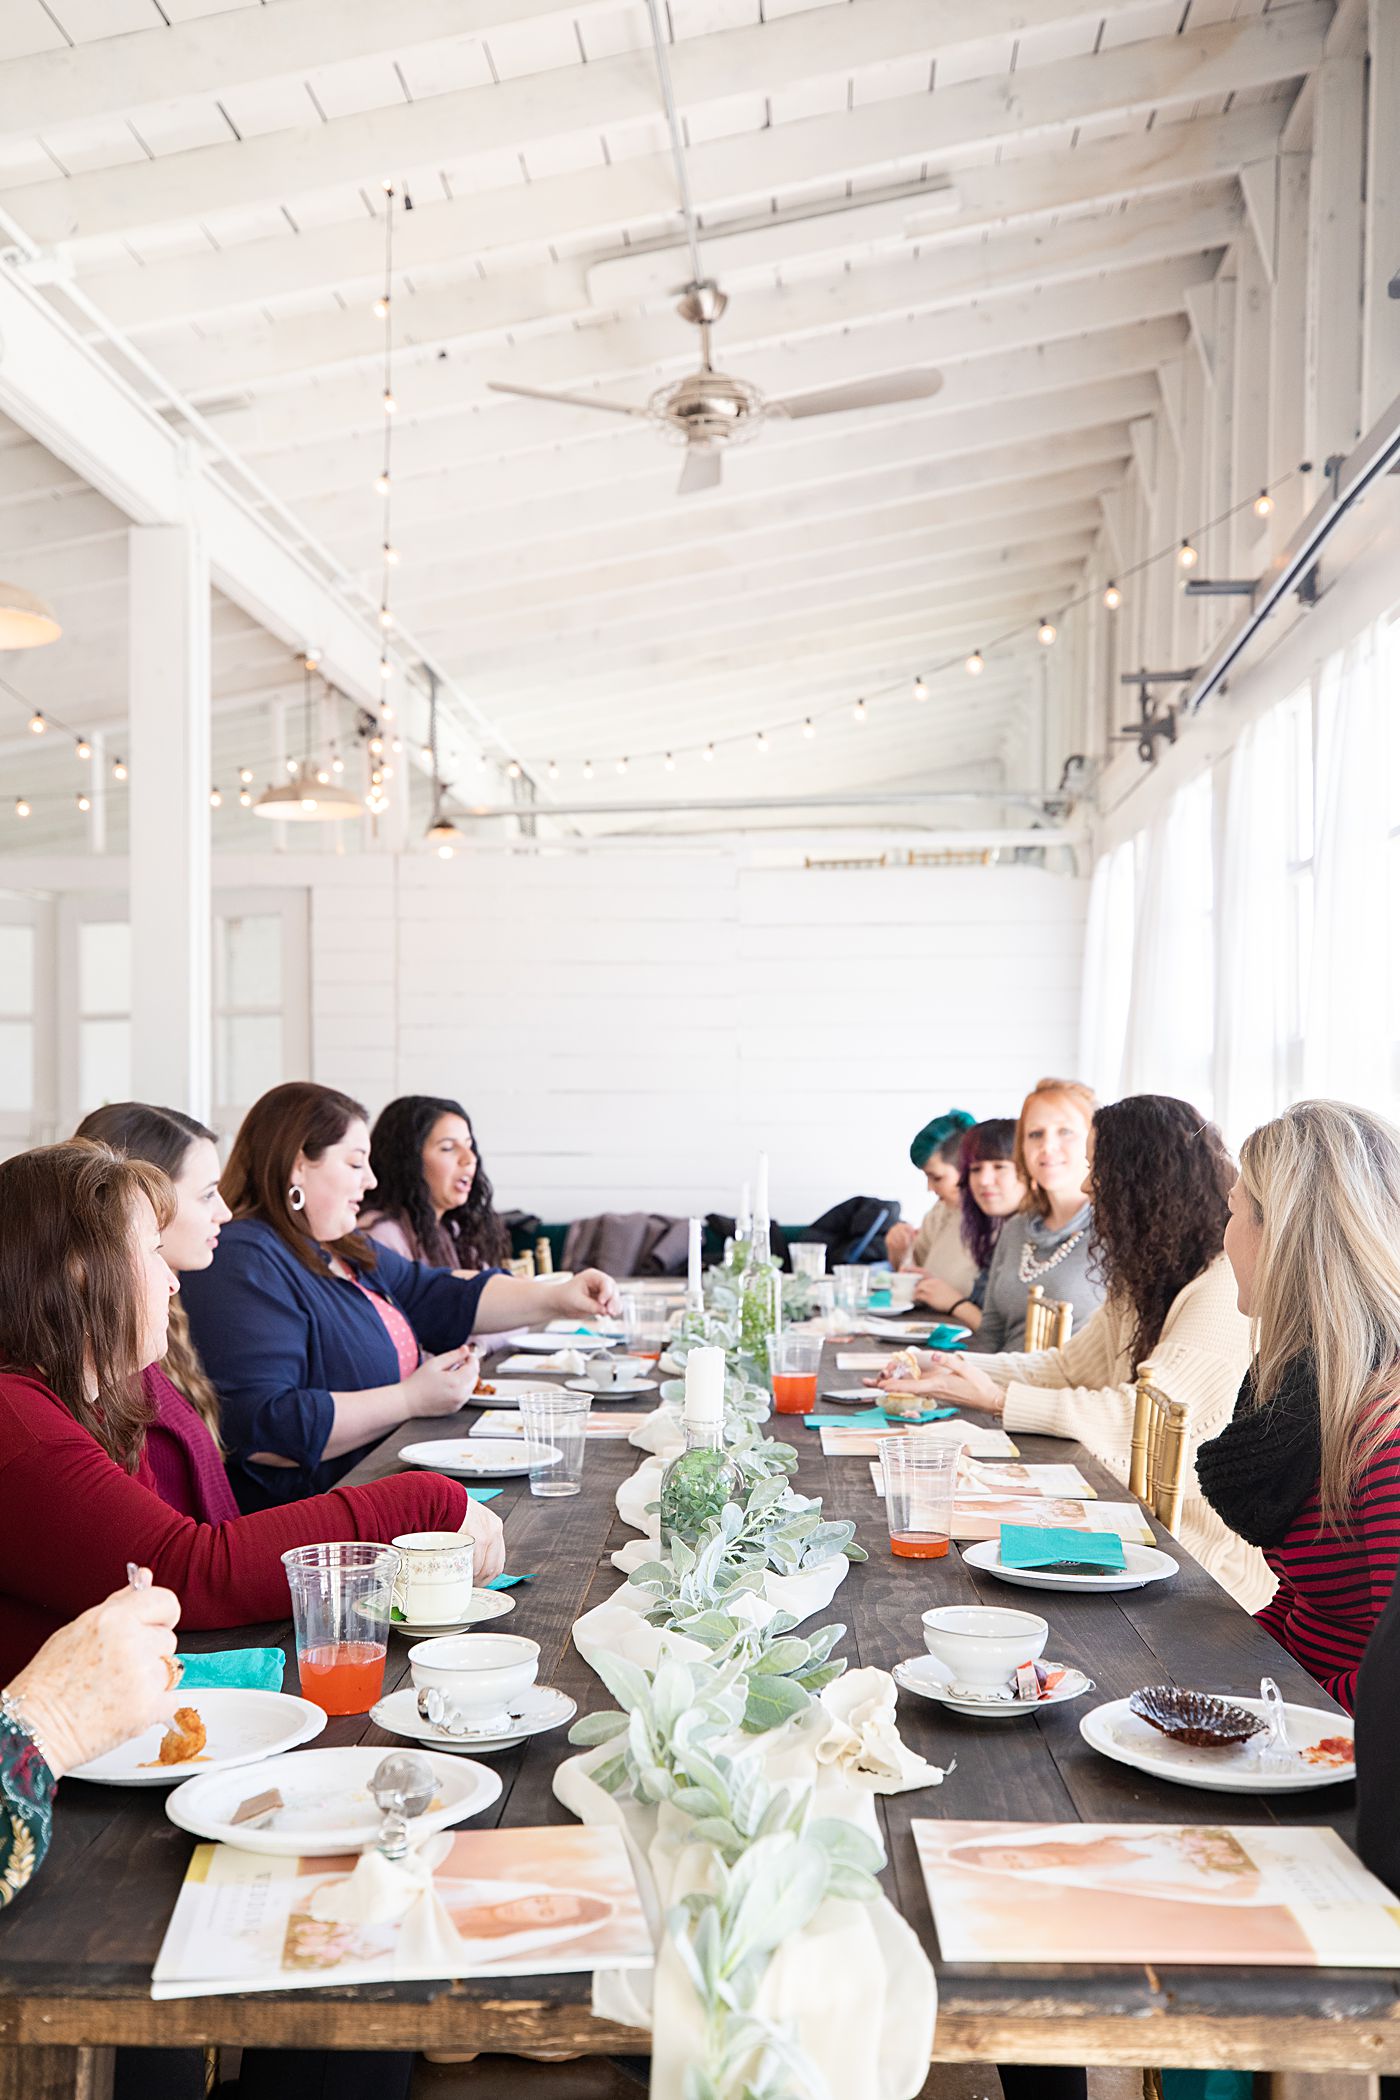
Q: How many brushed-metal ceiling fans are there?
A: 1